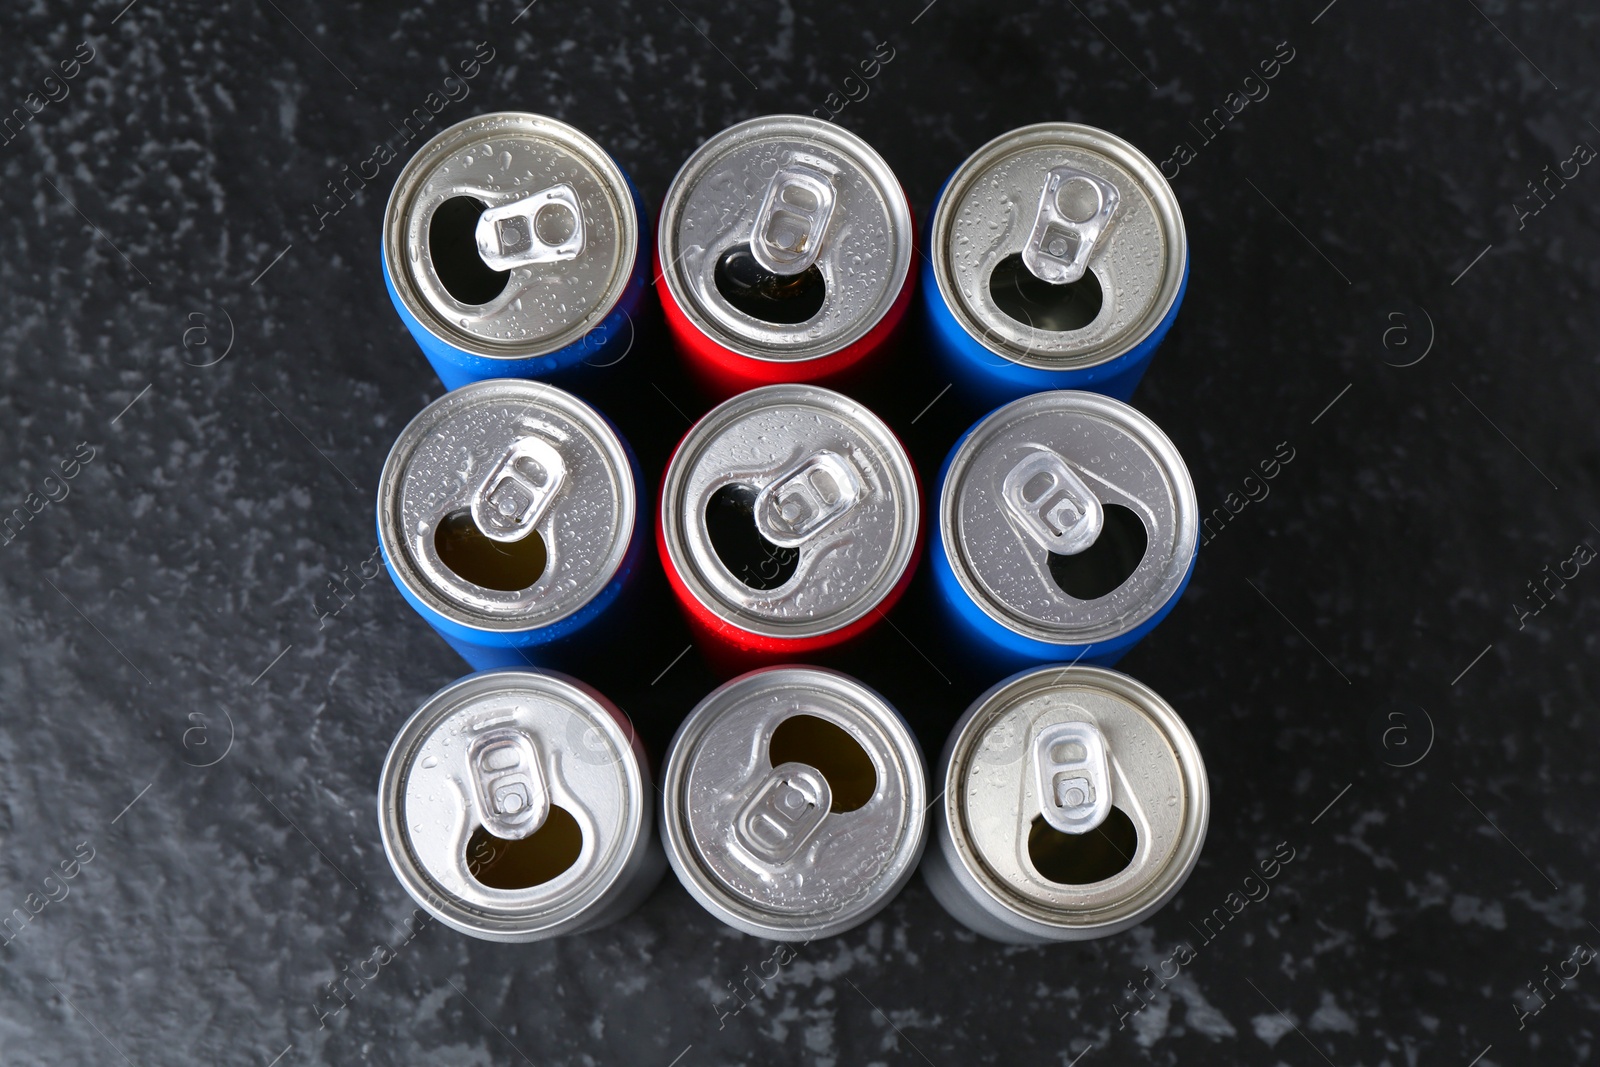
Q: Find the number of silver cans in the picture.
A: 3